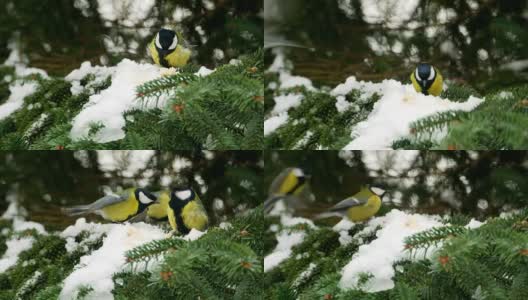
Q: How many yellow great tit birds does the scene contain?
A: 7